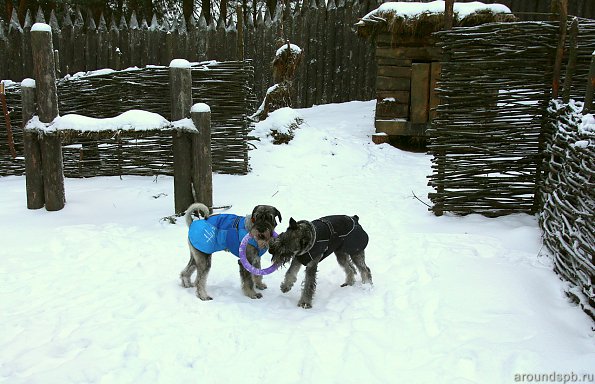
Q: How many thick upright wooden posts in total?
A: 4